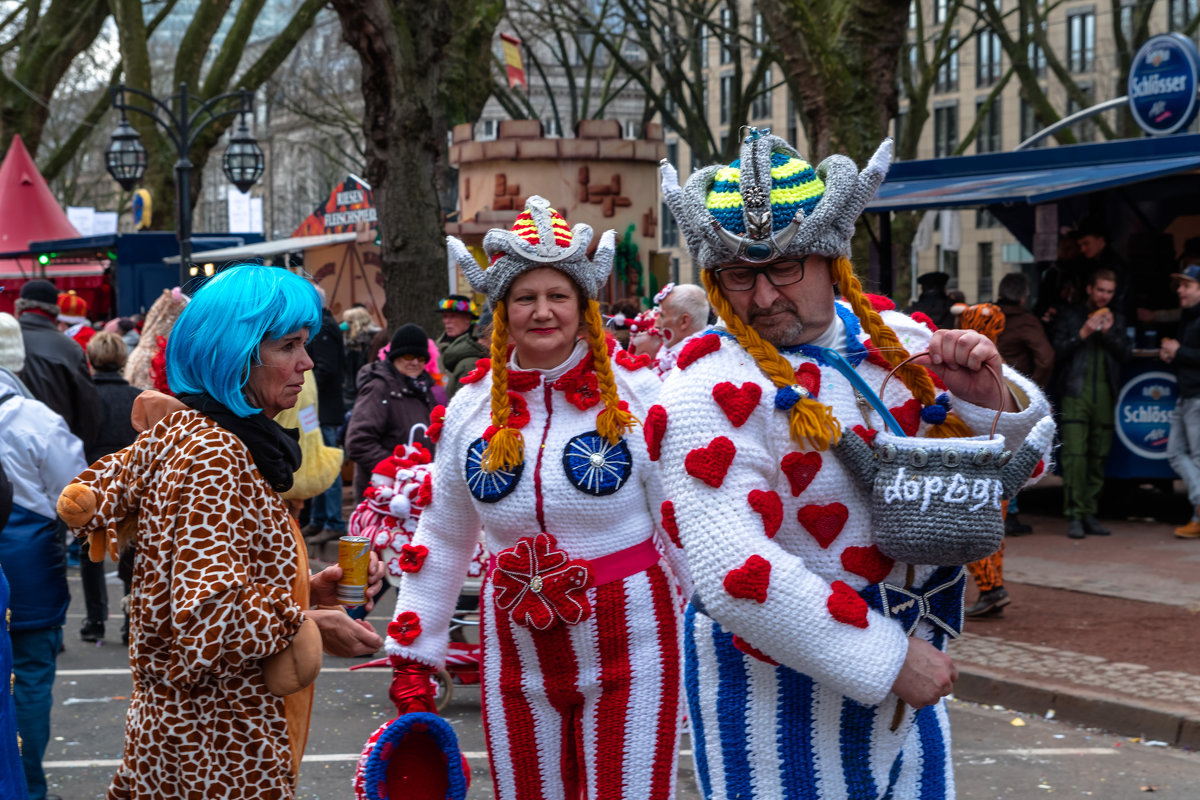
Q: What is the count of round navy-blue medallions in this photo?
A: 2